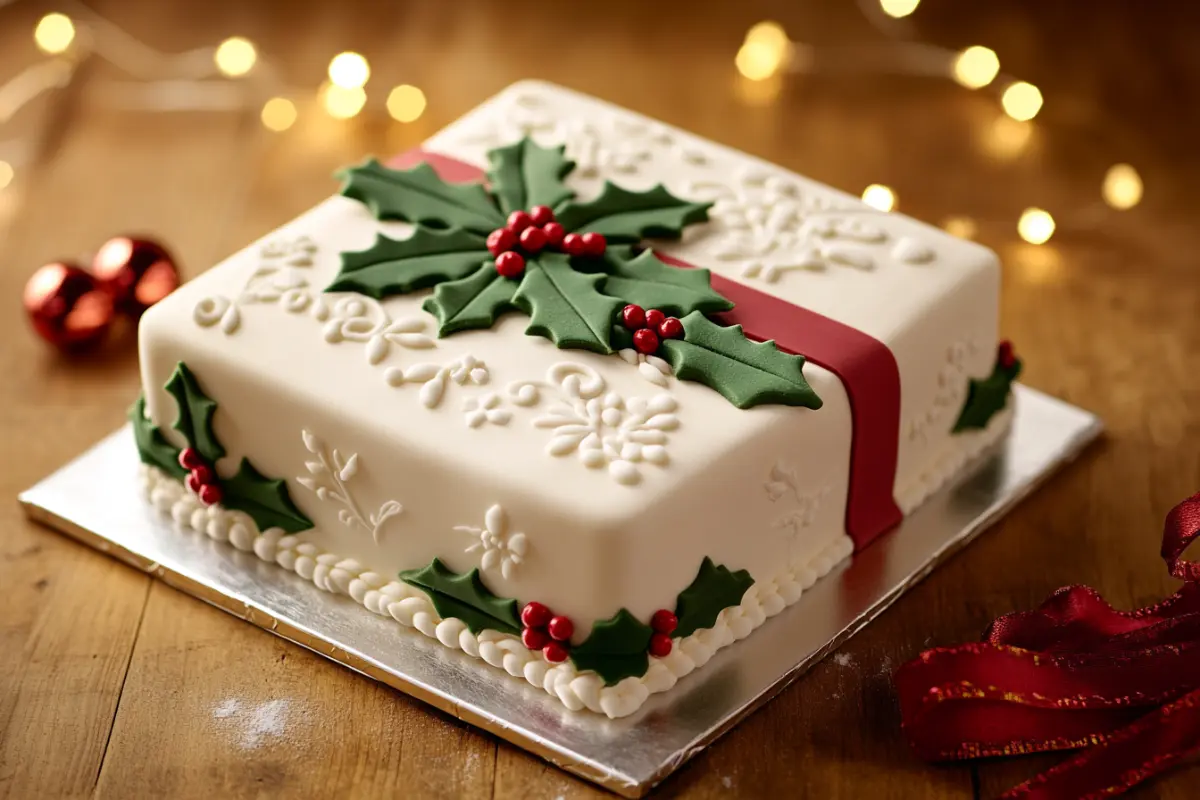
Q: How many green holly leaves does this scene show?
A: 15